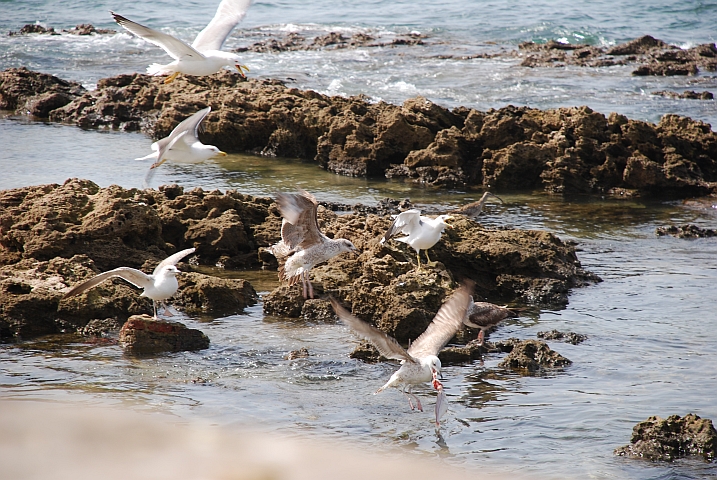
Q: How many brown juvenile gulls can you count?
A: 3